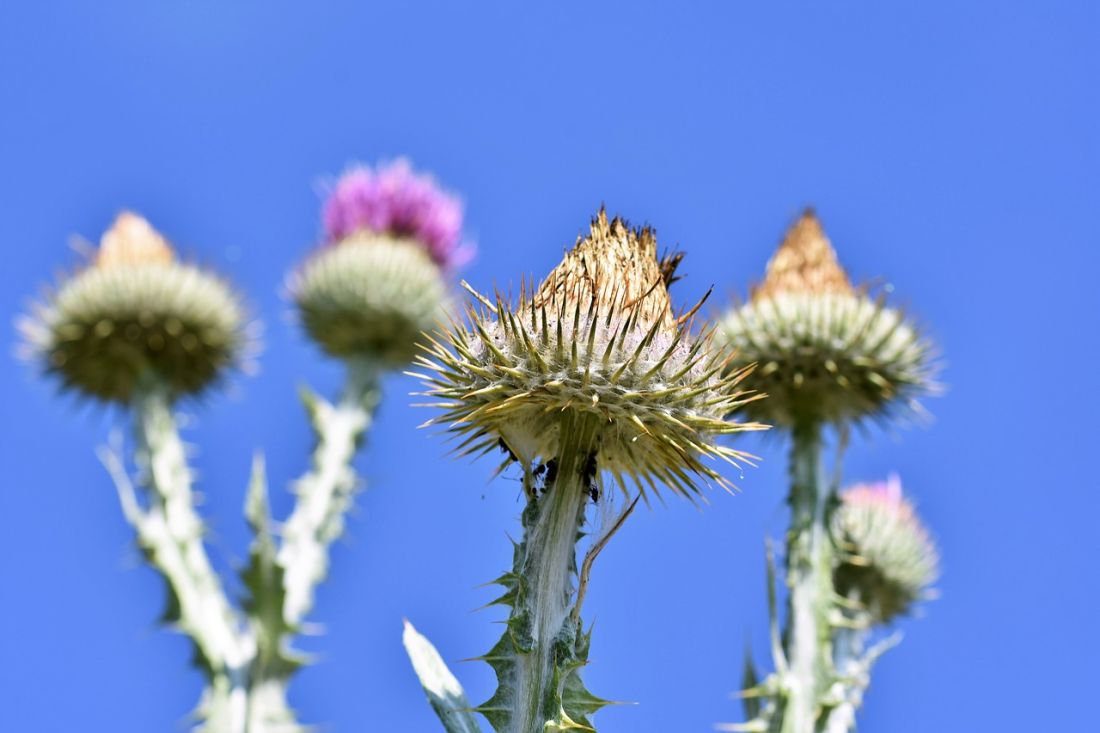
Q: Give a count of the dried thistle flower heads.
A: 3